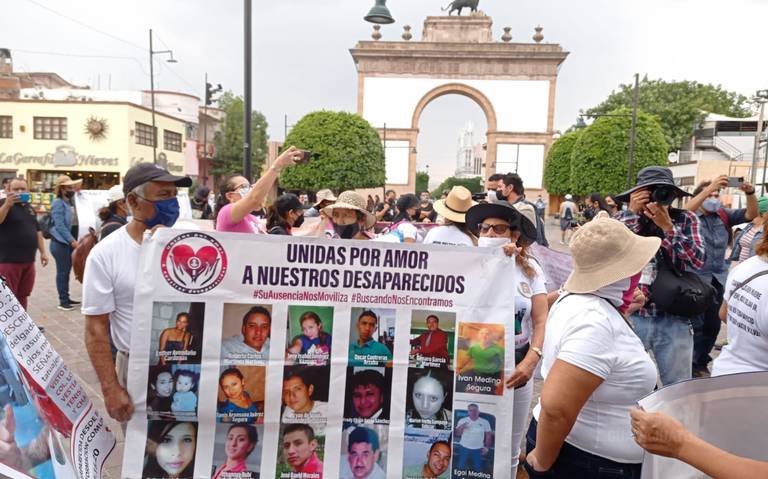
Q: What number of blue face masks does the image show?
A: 2